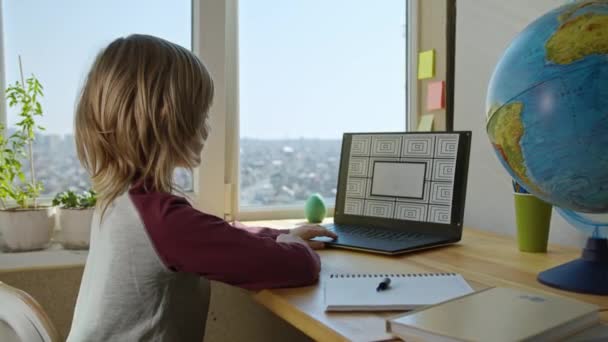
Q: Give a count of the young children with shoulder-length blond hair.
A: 1